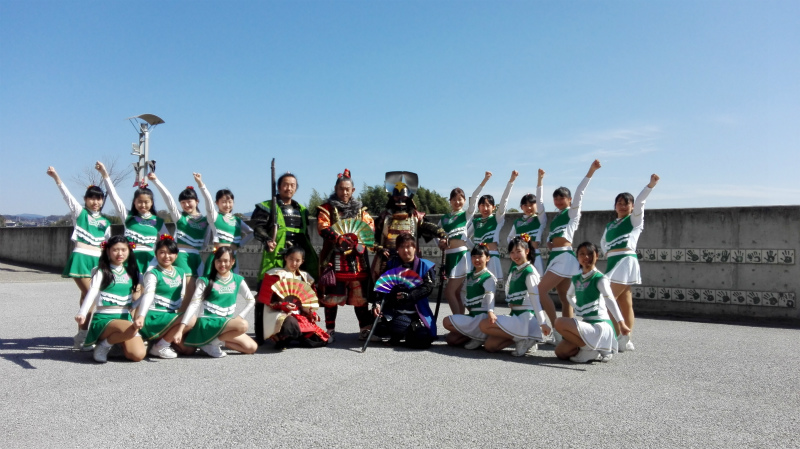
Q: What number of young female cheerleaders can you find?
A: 15